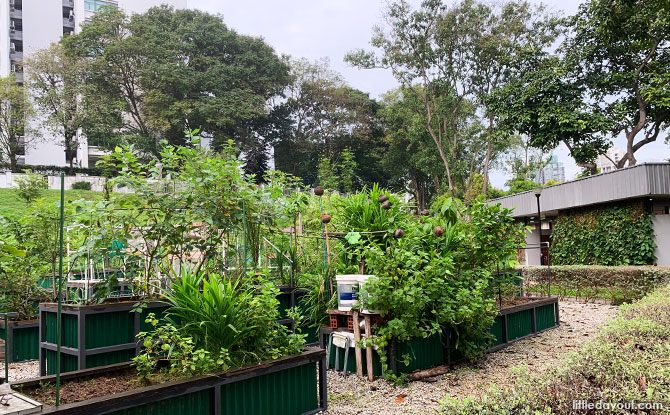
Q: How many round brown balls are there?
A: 7